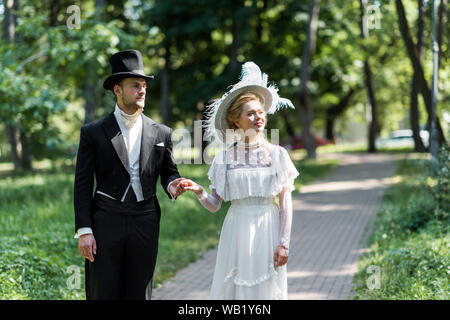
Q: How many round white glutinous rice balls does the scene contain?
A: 0